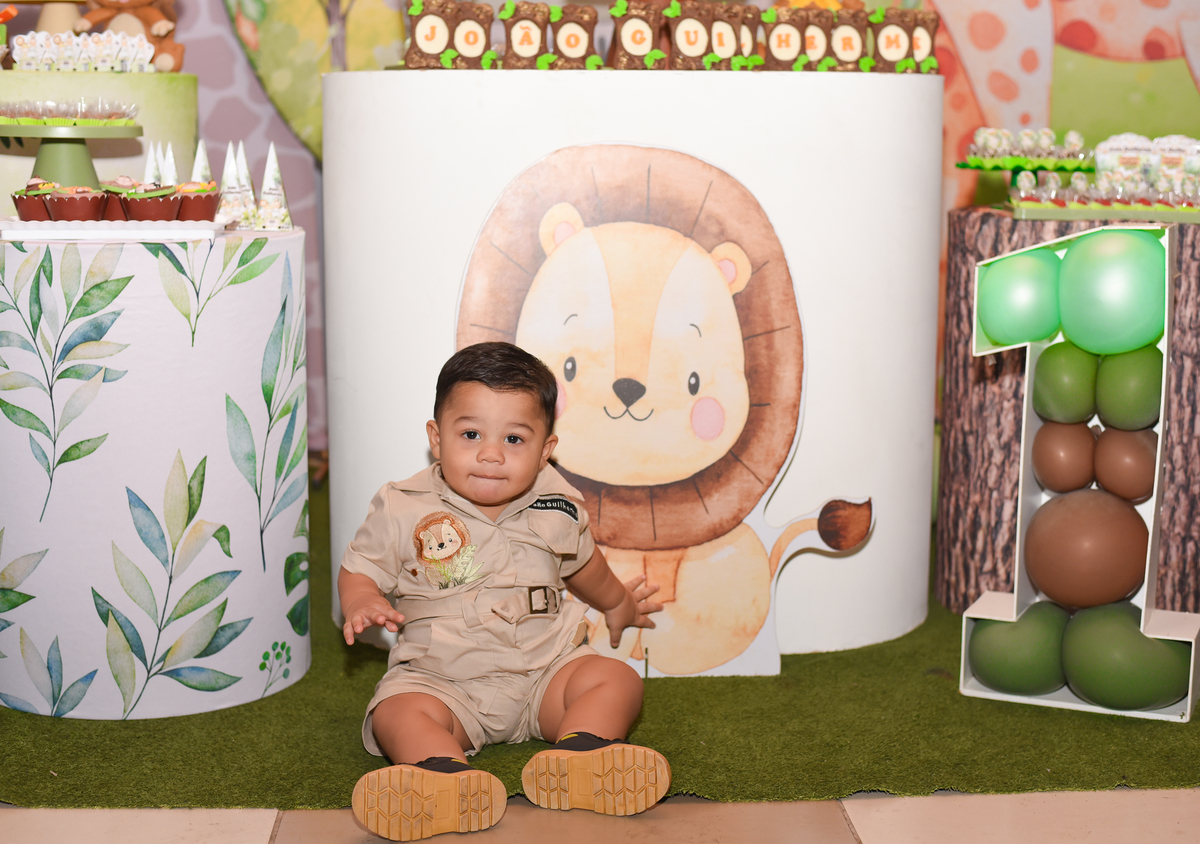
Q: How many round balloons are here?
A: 9